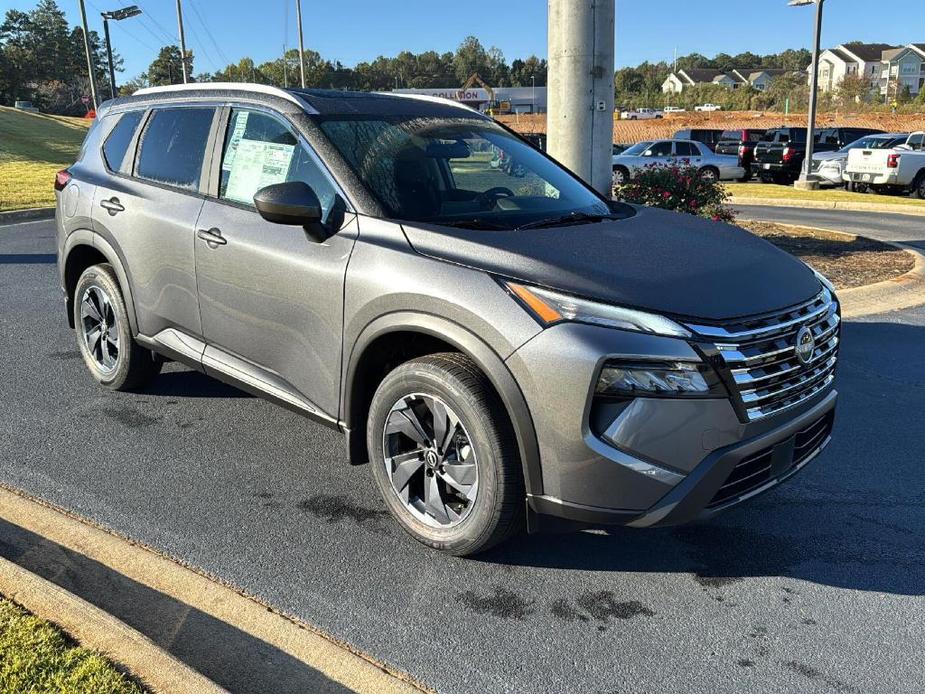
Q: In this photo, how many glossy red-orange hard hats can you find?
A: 0